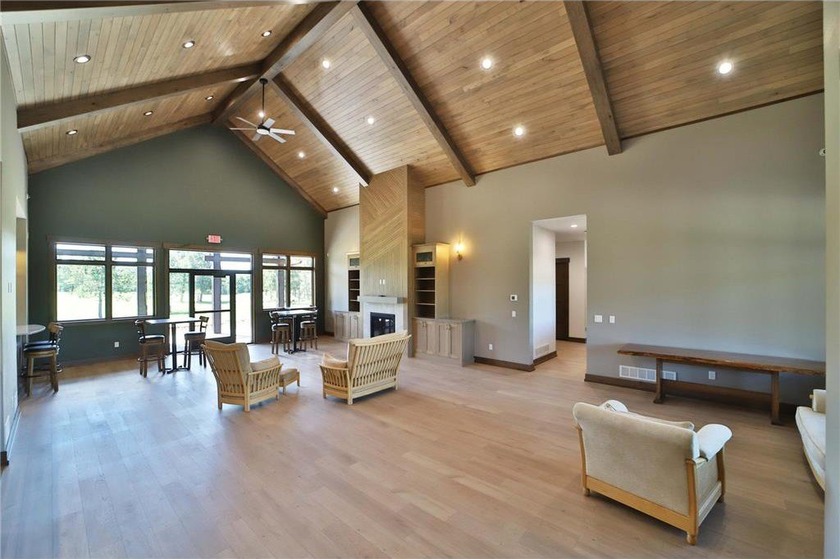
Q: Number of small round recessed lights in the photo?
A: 15